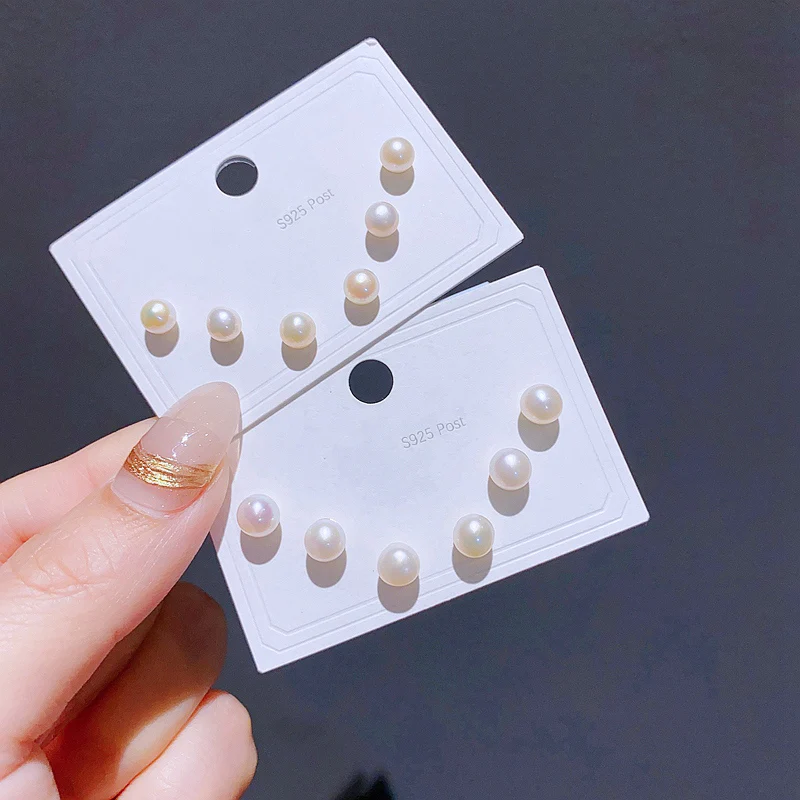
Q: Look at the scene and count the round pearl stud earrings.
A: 12